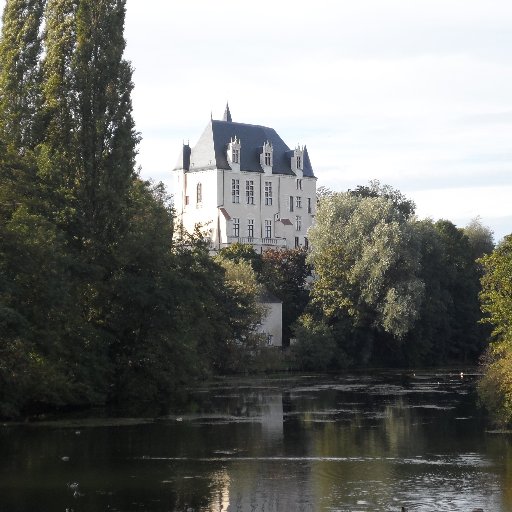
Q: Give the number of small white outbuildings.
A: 1